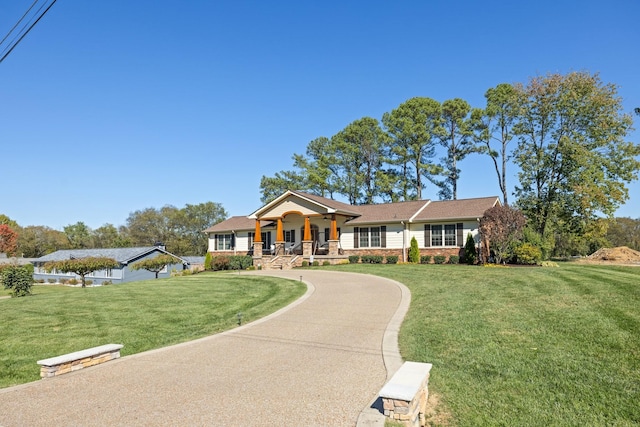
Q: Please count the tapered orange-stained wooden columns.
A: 4